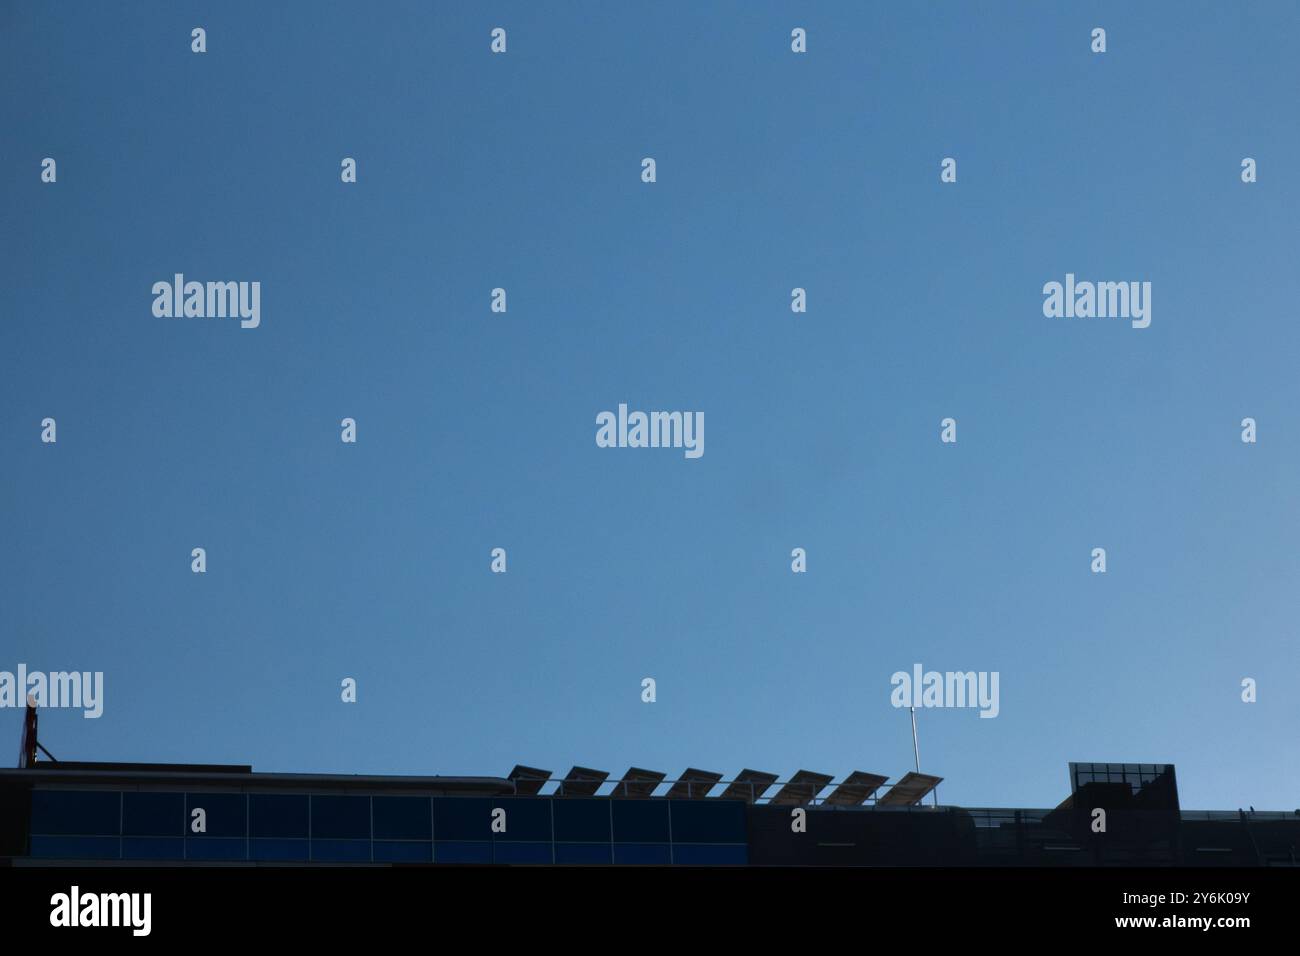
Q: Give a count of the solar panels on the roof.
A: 8